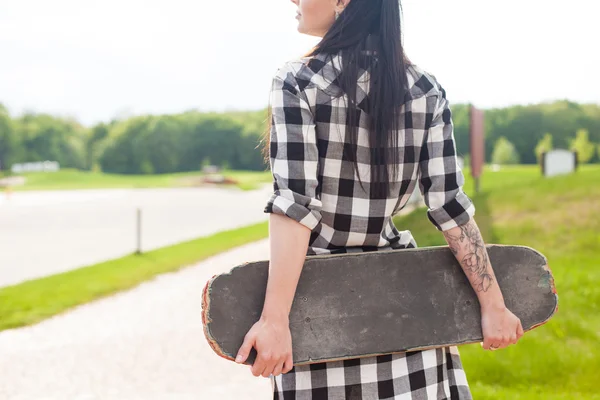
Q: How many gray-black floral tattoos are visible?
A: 1